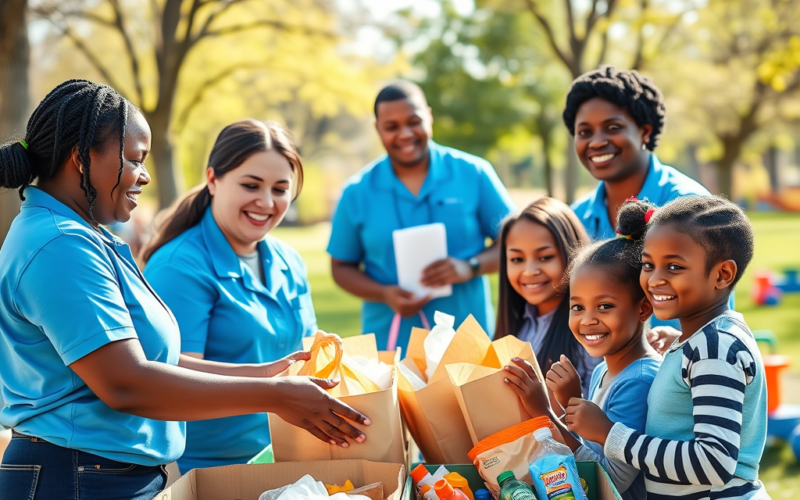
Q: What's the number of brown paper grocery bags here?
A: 3